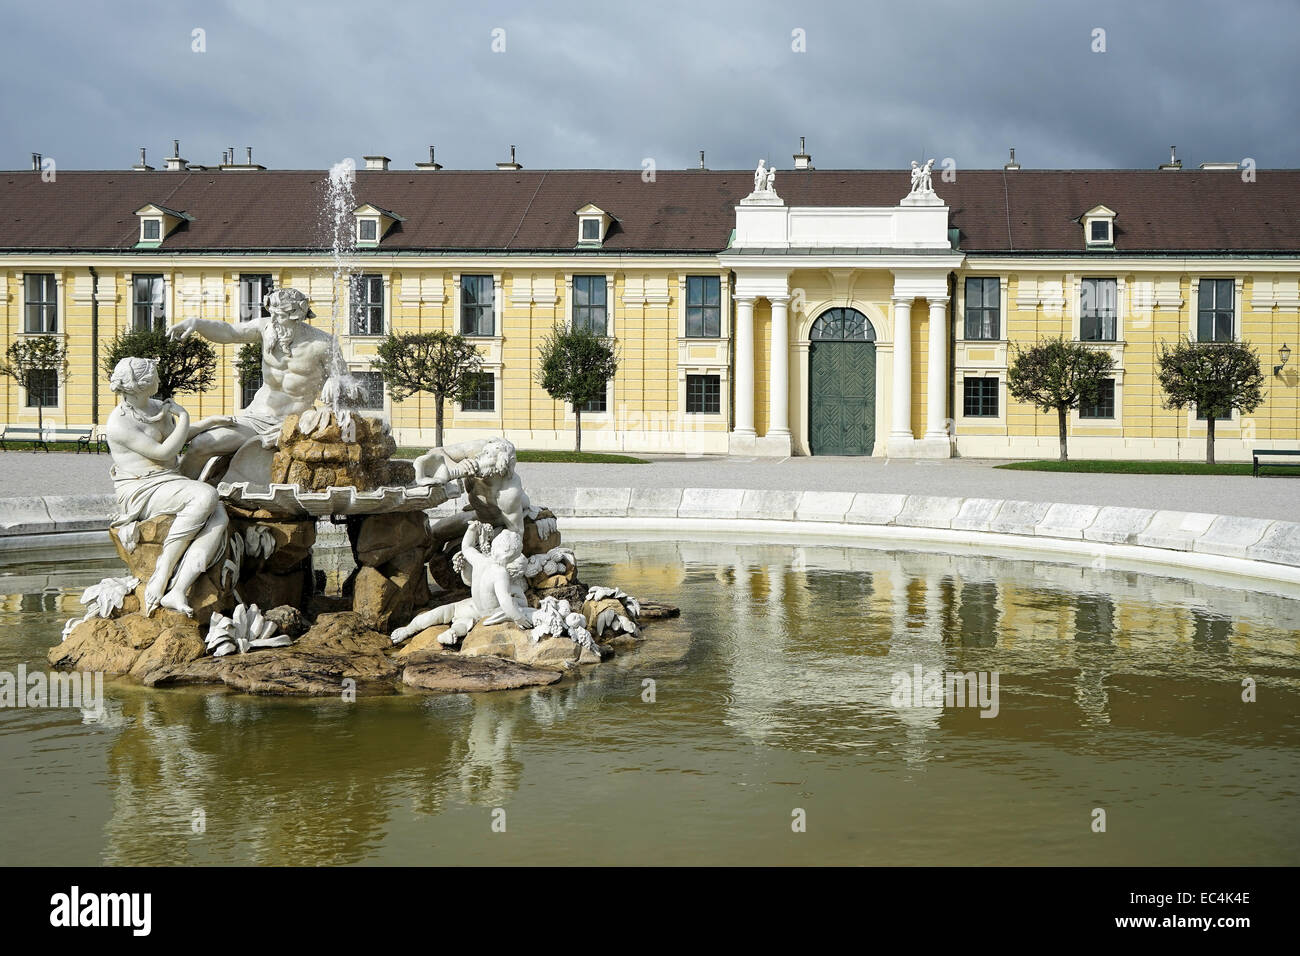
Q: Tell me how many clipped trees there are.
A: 7